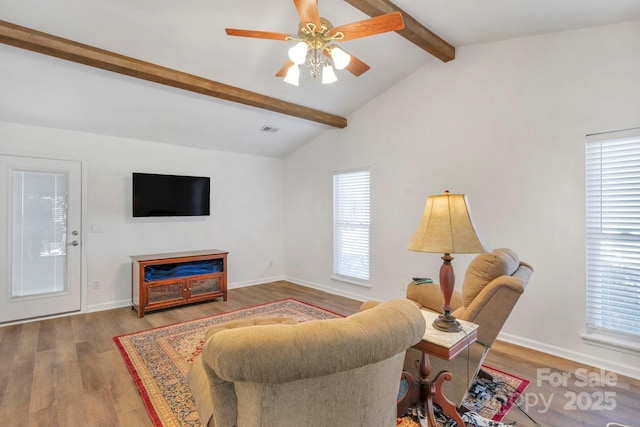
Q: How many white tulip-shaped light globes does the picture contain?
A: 4